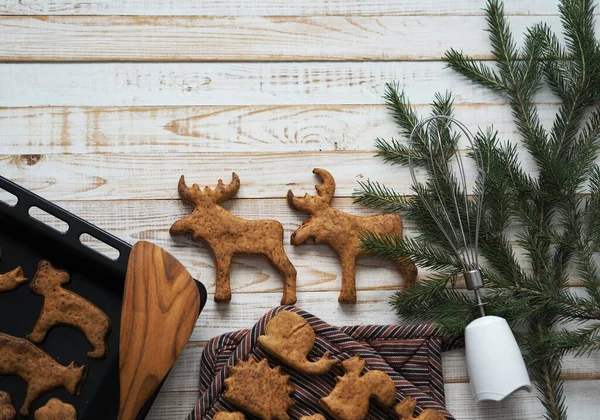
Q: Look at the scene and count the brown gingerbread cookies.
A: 13